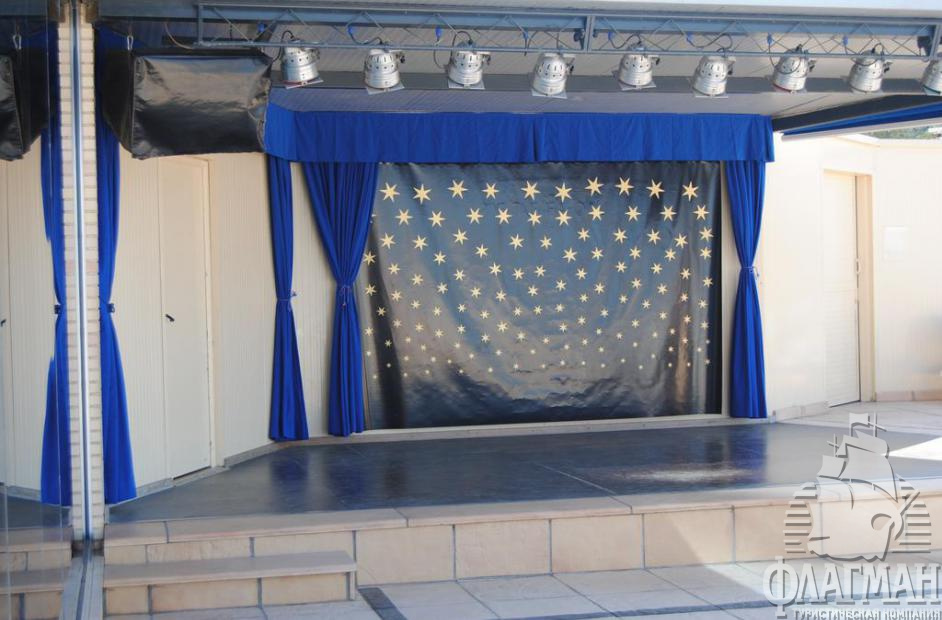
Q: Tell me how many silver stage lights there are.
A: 9